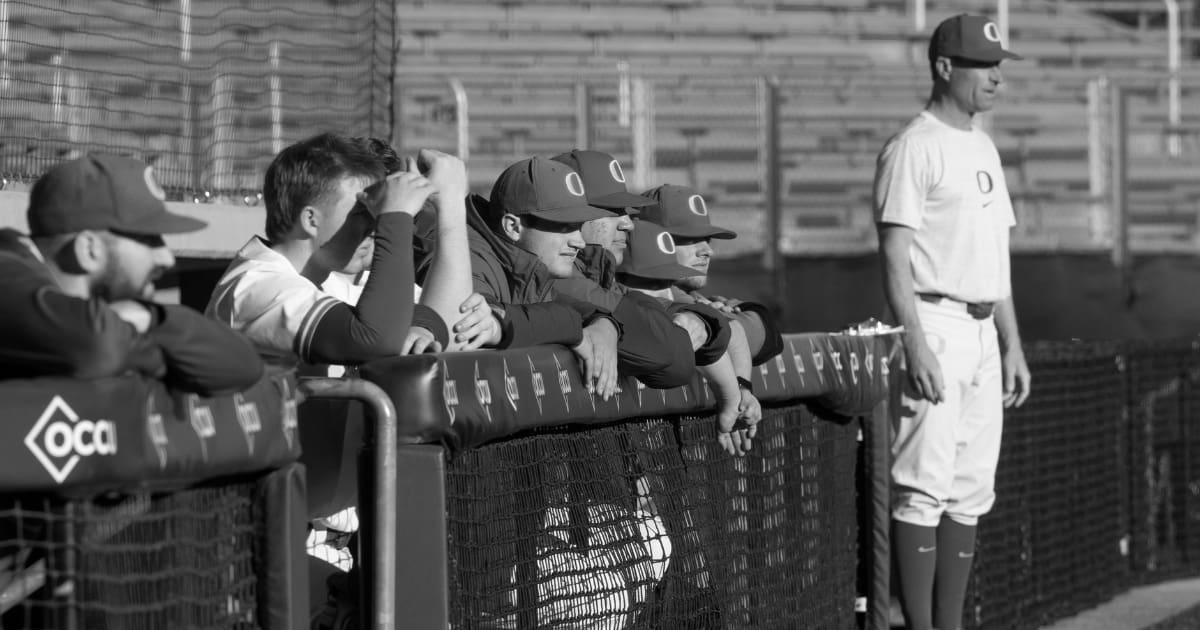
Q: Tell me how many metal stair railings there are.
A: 1